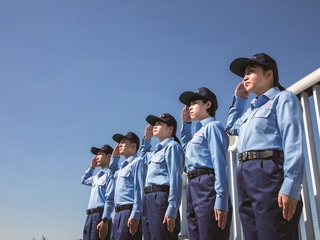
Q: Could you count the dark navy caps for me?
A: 5